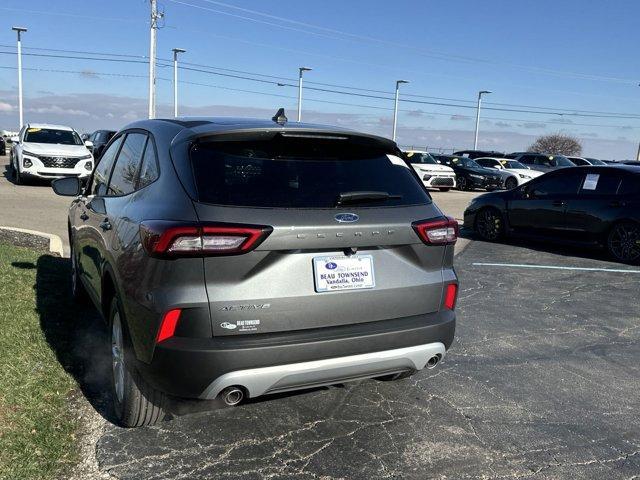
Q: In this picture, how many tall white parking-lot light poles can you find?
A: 5